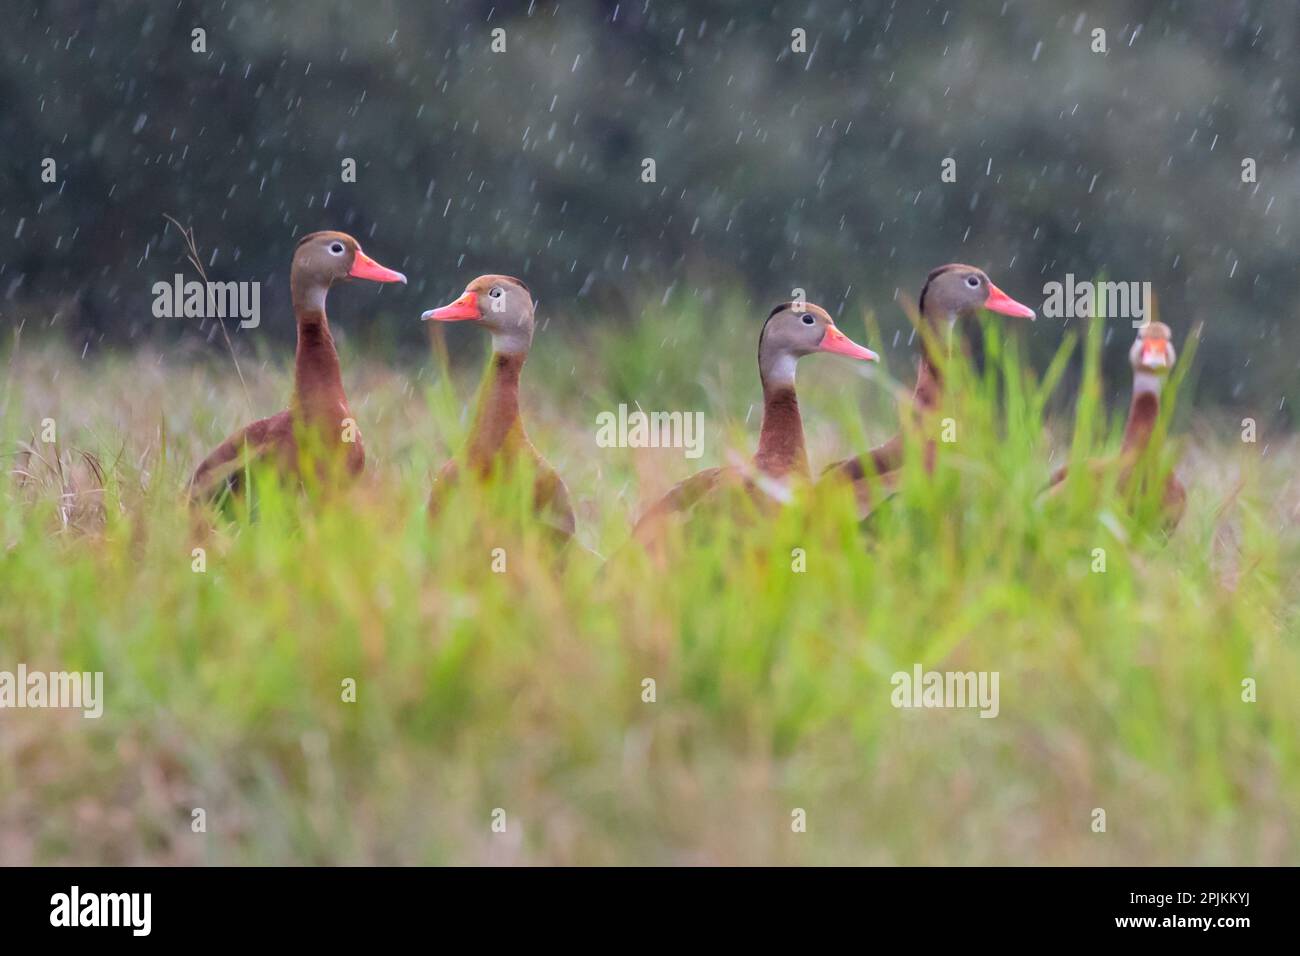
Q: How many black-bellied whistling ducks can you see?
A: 5